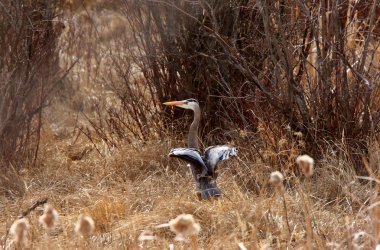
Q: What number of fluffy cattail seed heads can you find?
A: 6